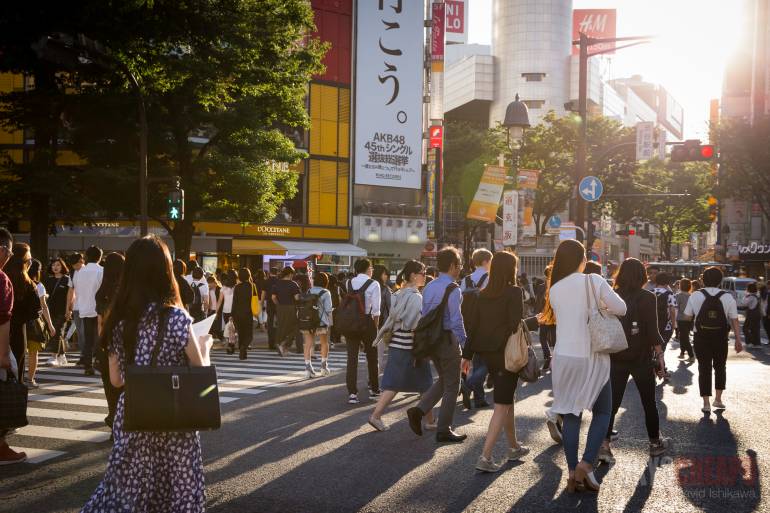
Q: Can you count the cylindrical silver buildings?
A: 1